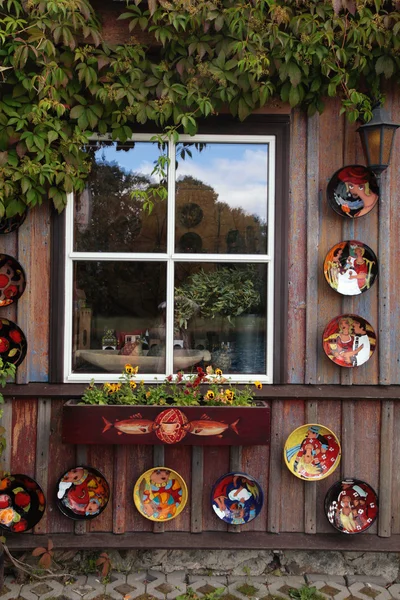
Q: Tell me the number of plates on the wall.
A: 12